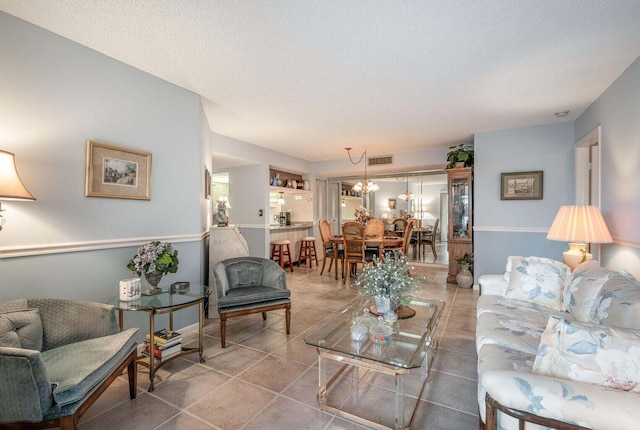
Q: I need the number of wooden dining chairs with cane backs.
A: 4